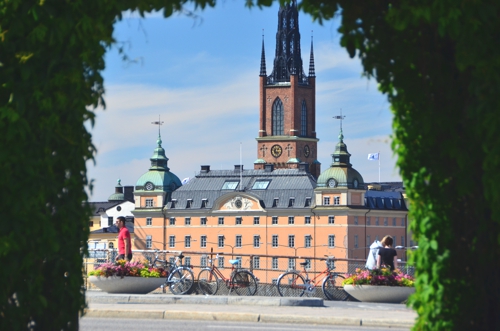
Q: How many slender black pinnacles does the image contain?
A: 2